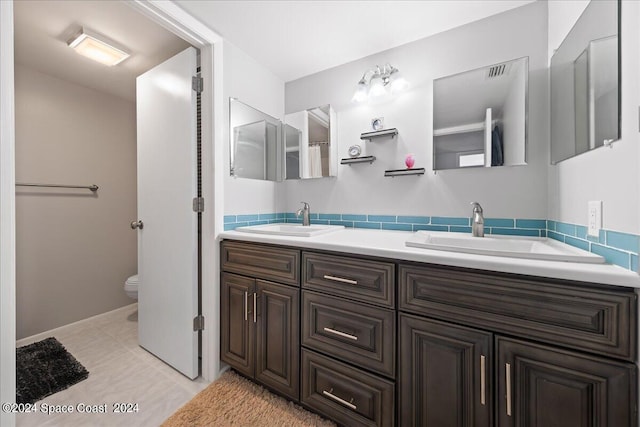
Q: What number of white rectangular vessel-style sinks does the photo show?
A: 2